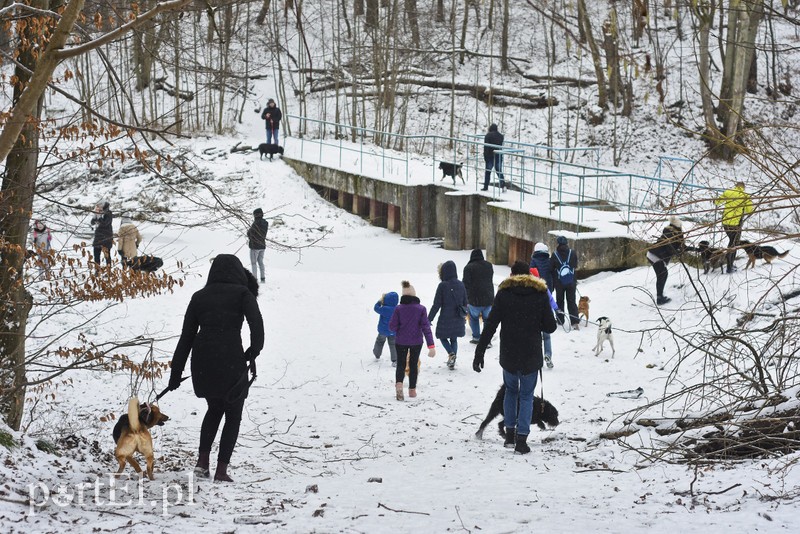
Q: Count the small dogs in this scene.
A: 2